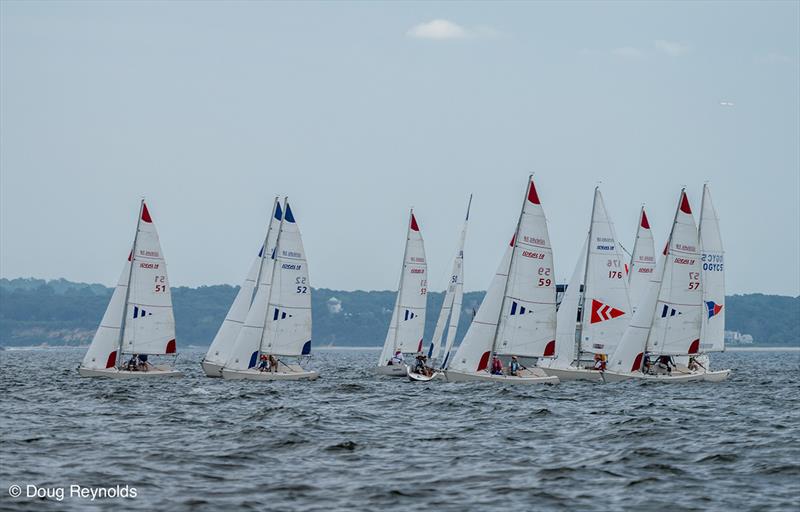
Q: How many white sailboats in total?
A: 10